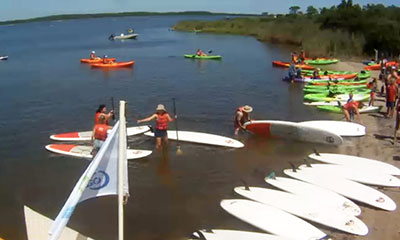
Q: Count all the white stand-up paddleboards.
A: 12